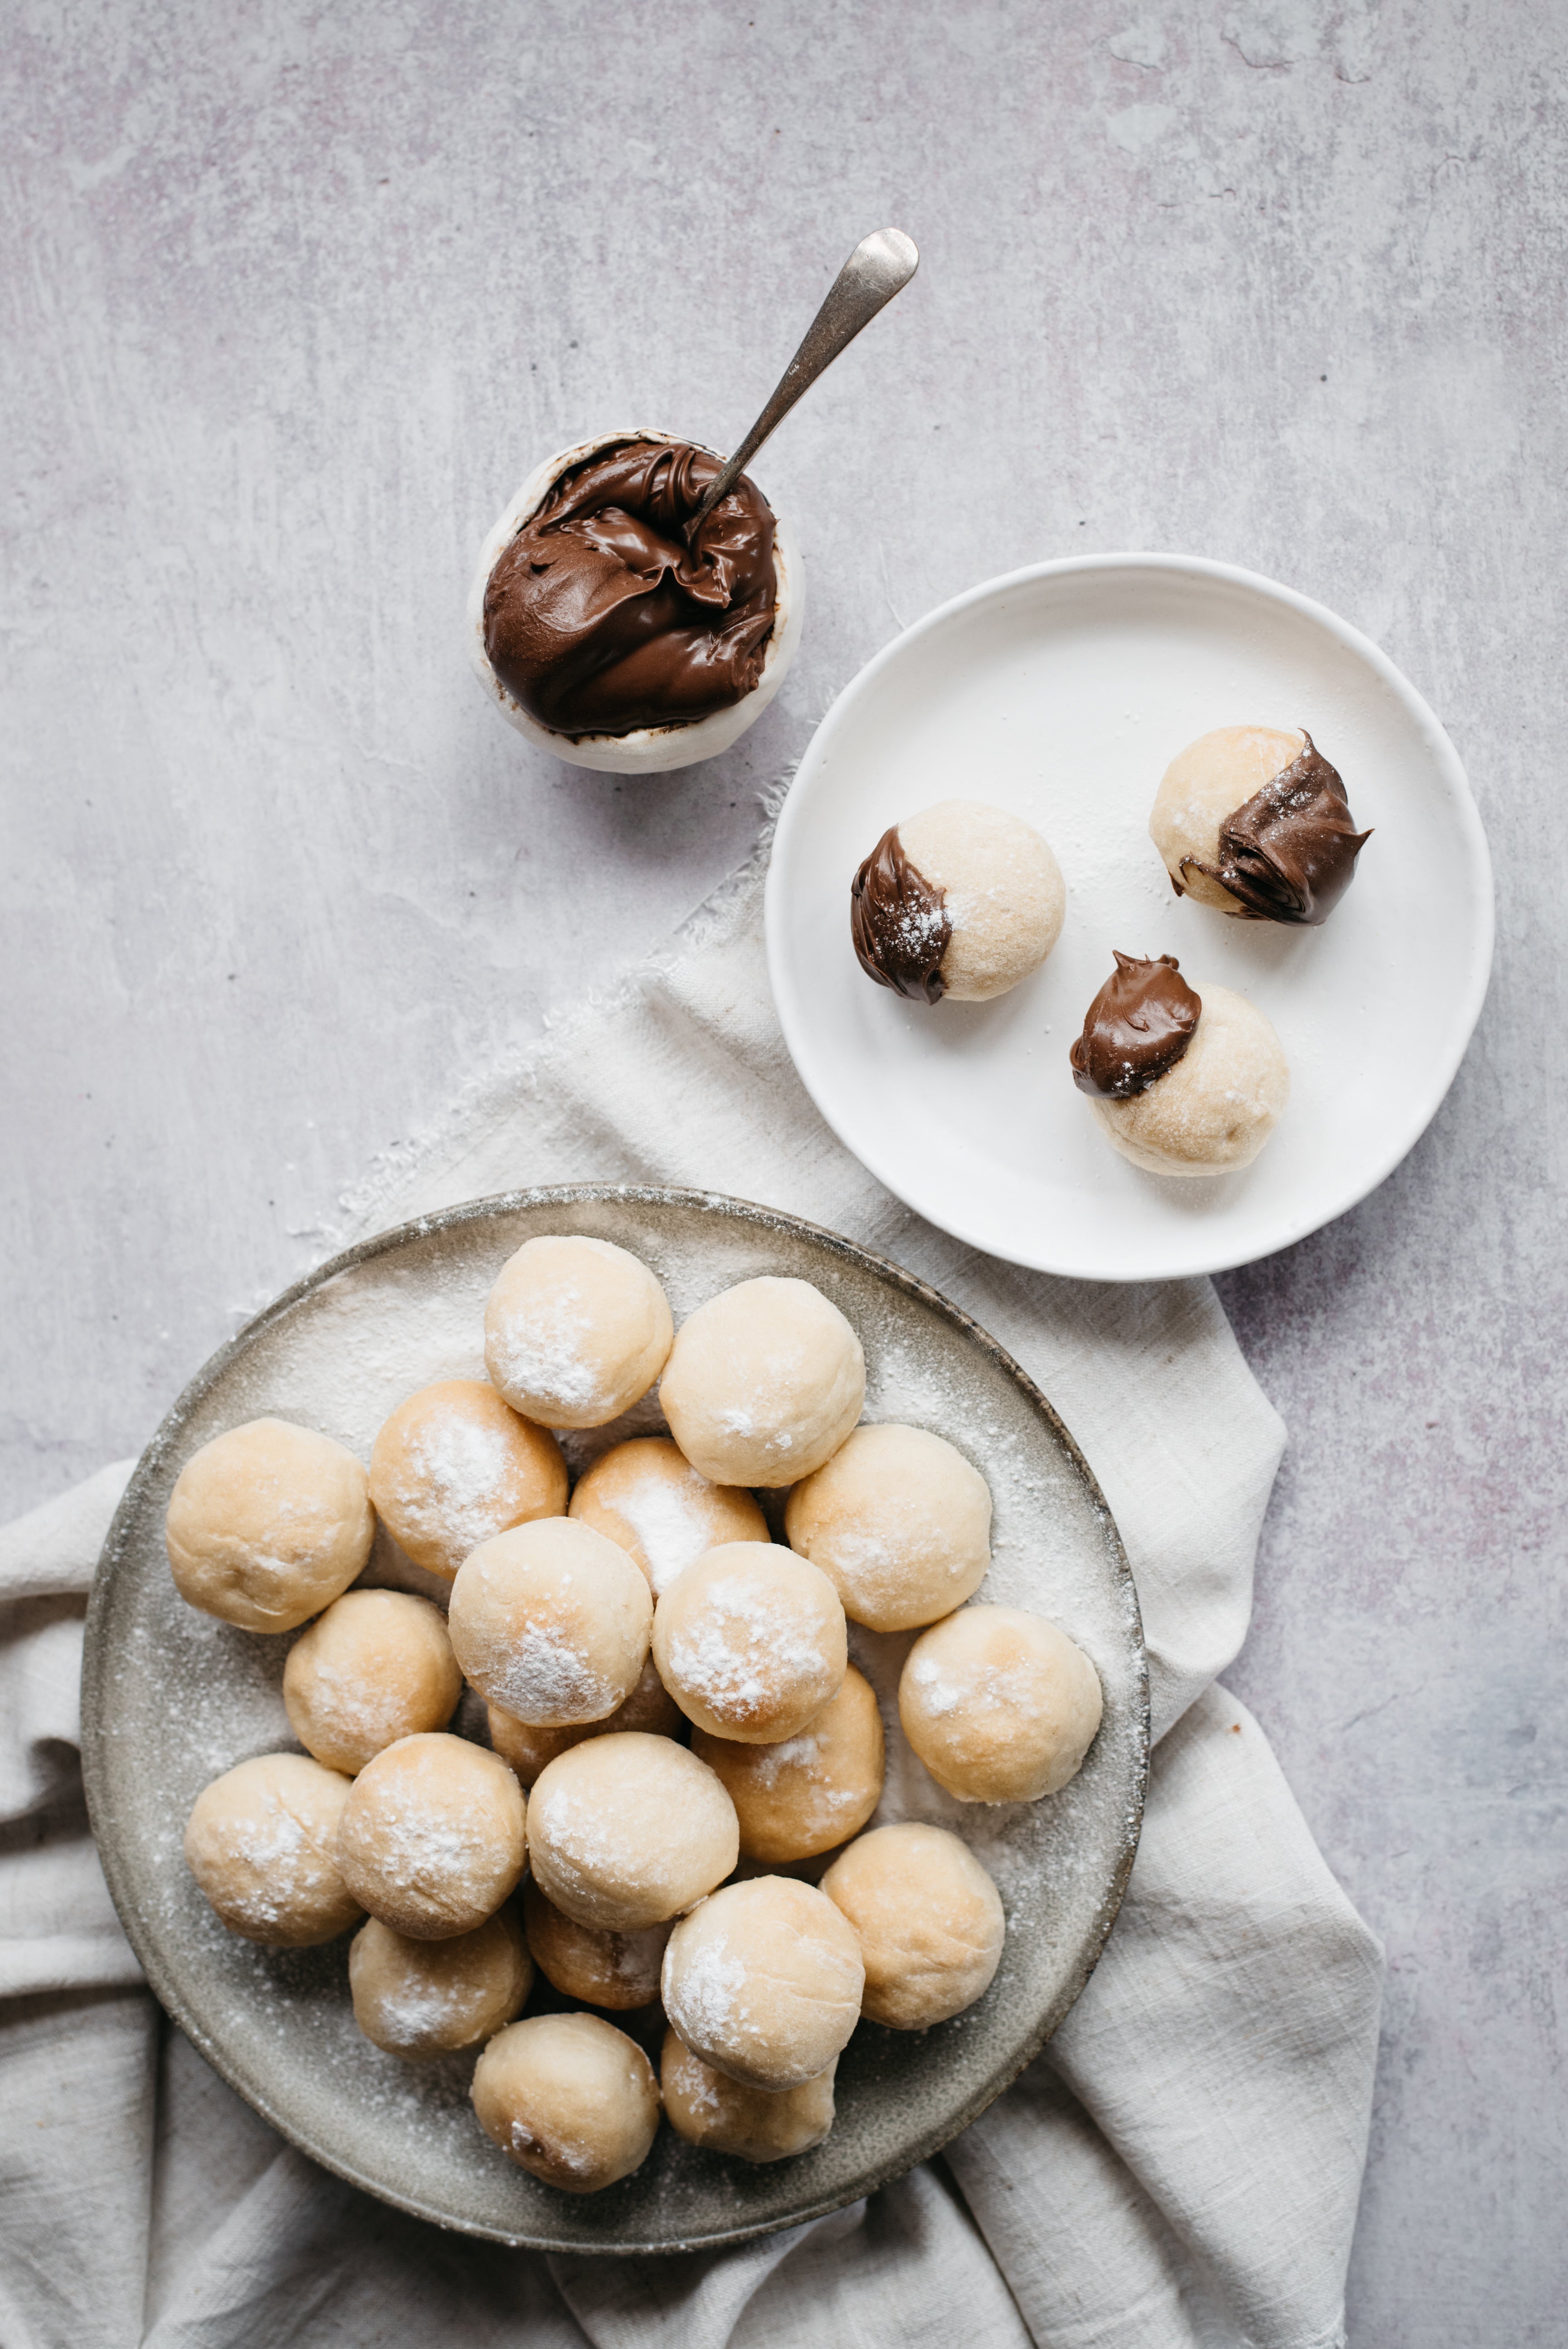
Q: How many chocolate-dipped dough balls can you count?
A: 3